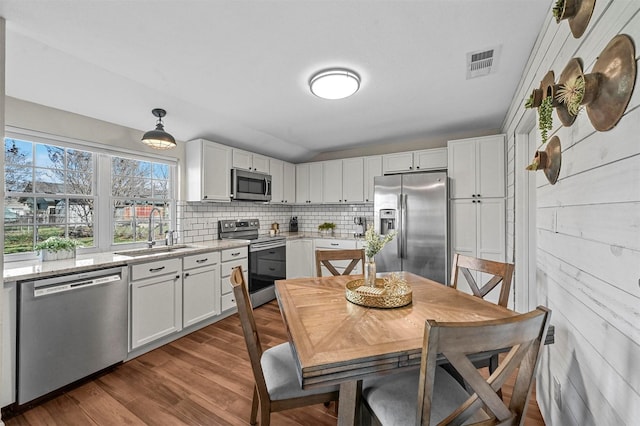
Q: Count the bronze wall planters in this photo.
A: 5